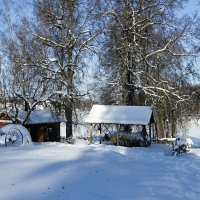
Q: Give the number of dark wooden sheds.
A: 1